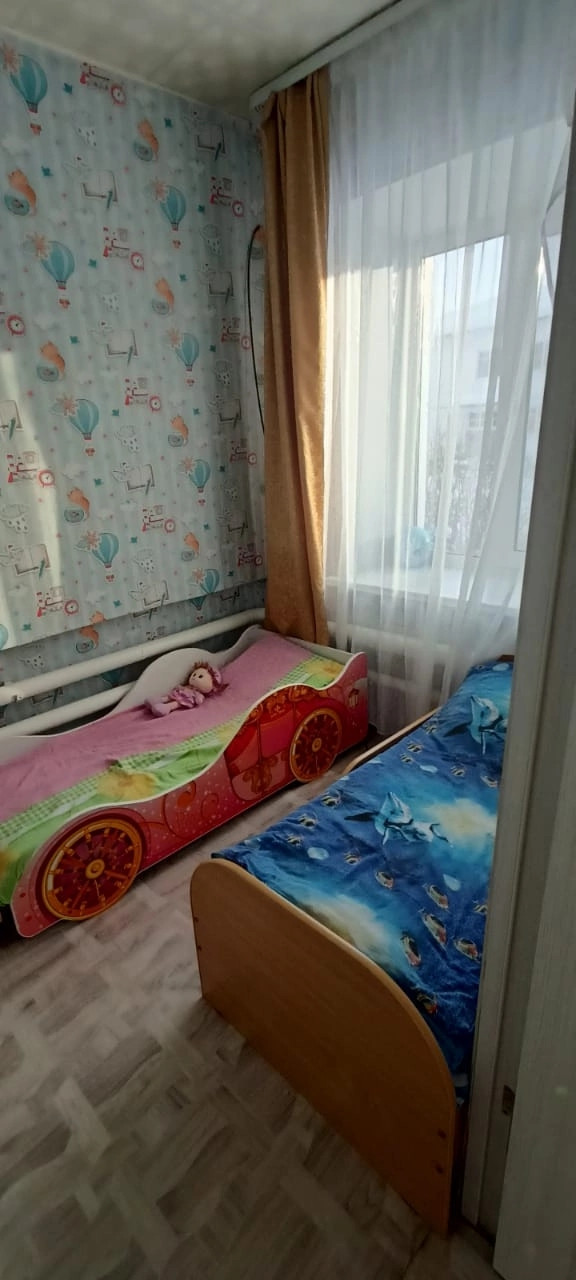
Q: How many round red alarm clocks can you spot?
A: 11